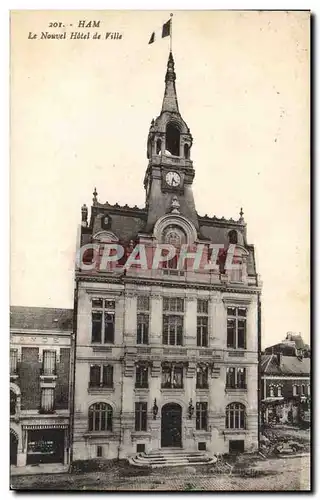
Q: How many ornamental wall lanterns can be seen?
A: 2